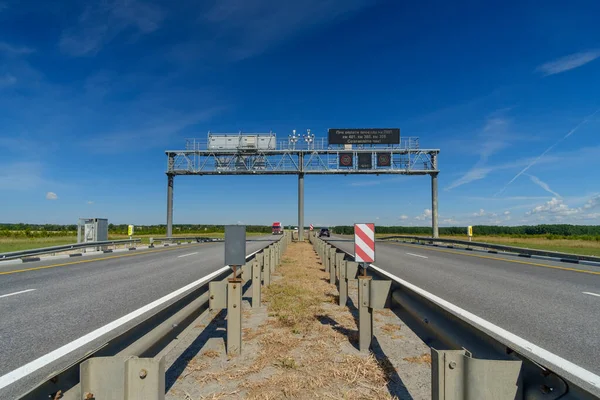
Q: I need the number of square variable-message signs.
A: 3